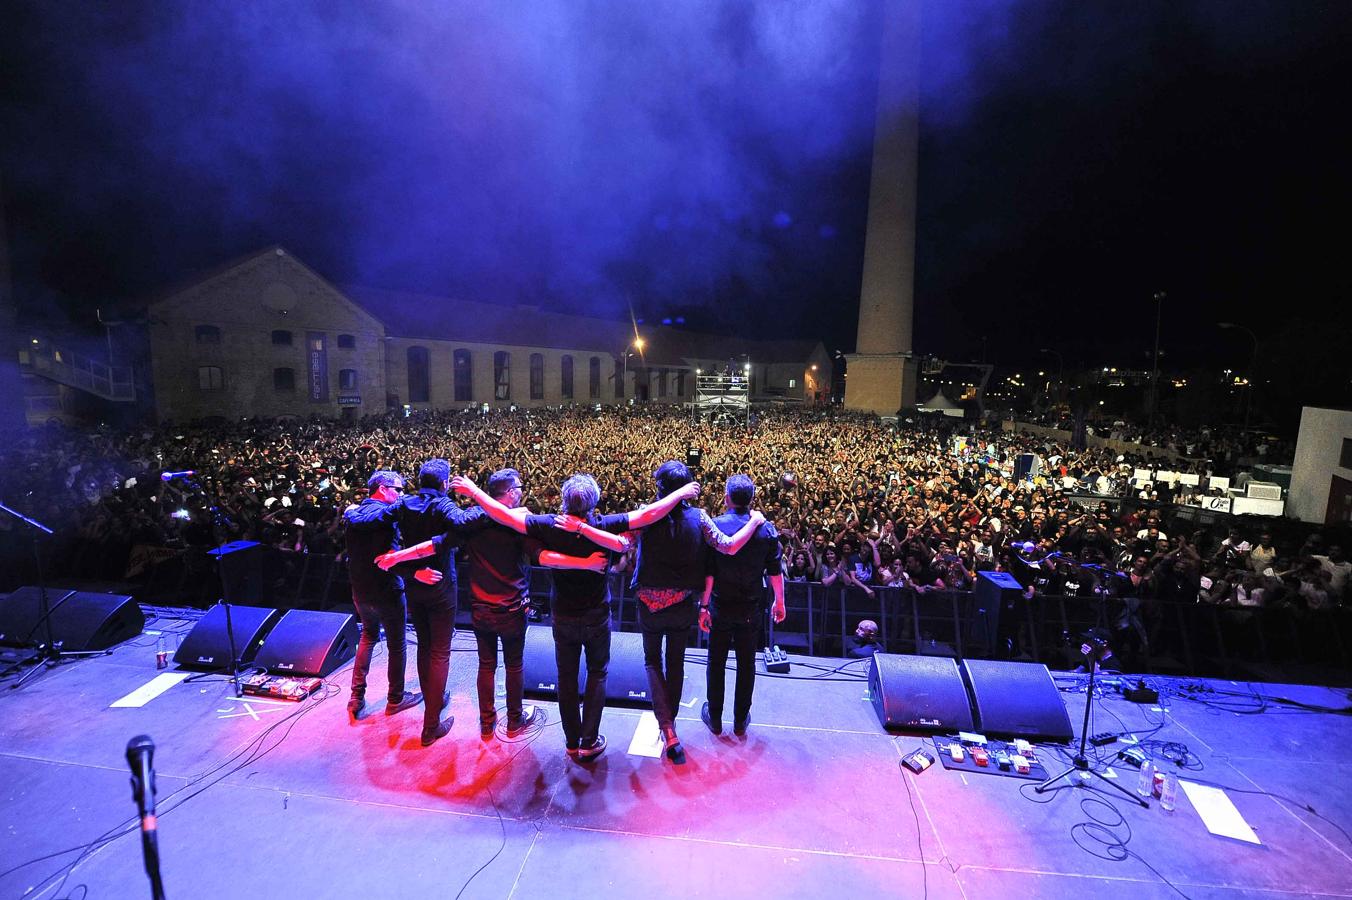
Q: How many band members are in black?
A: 6